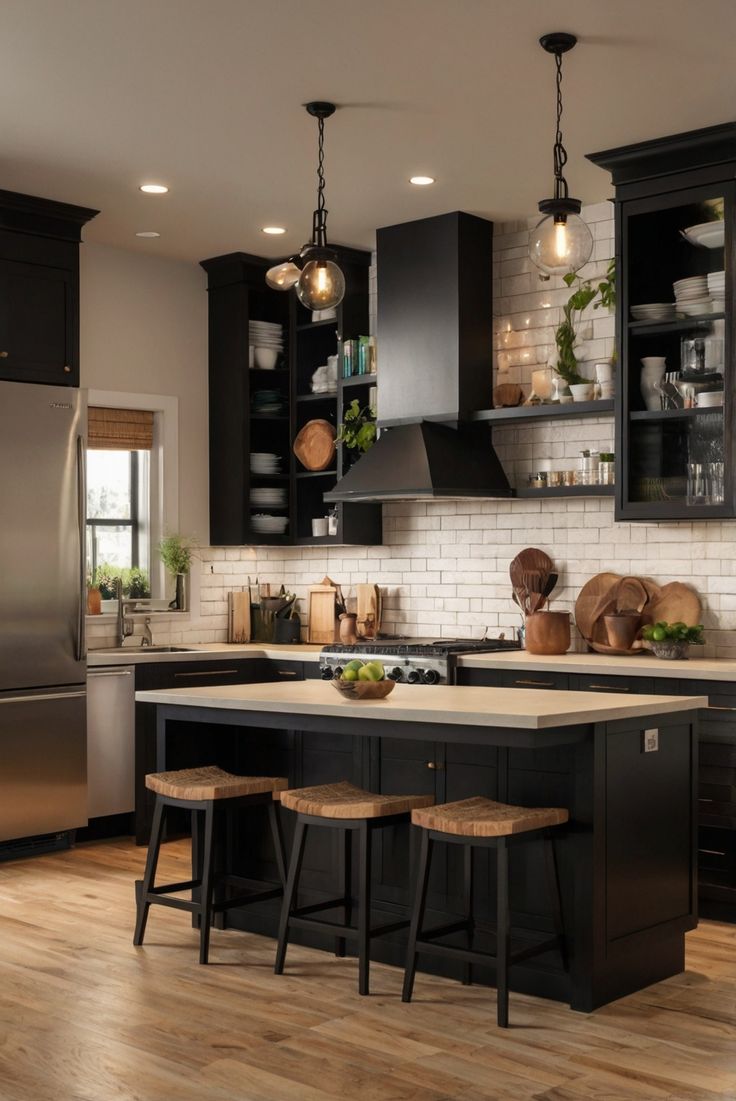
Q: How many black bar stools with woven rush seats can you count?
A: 3